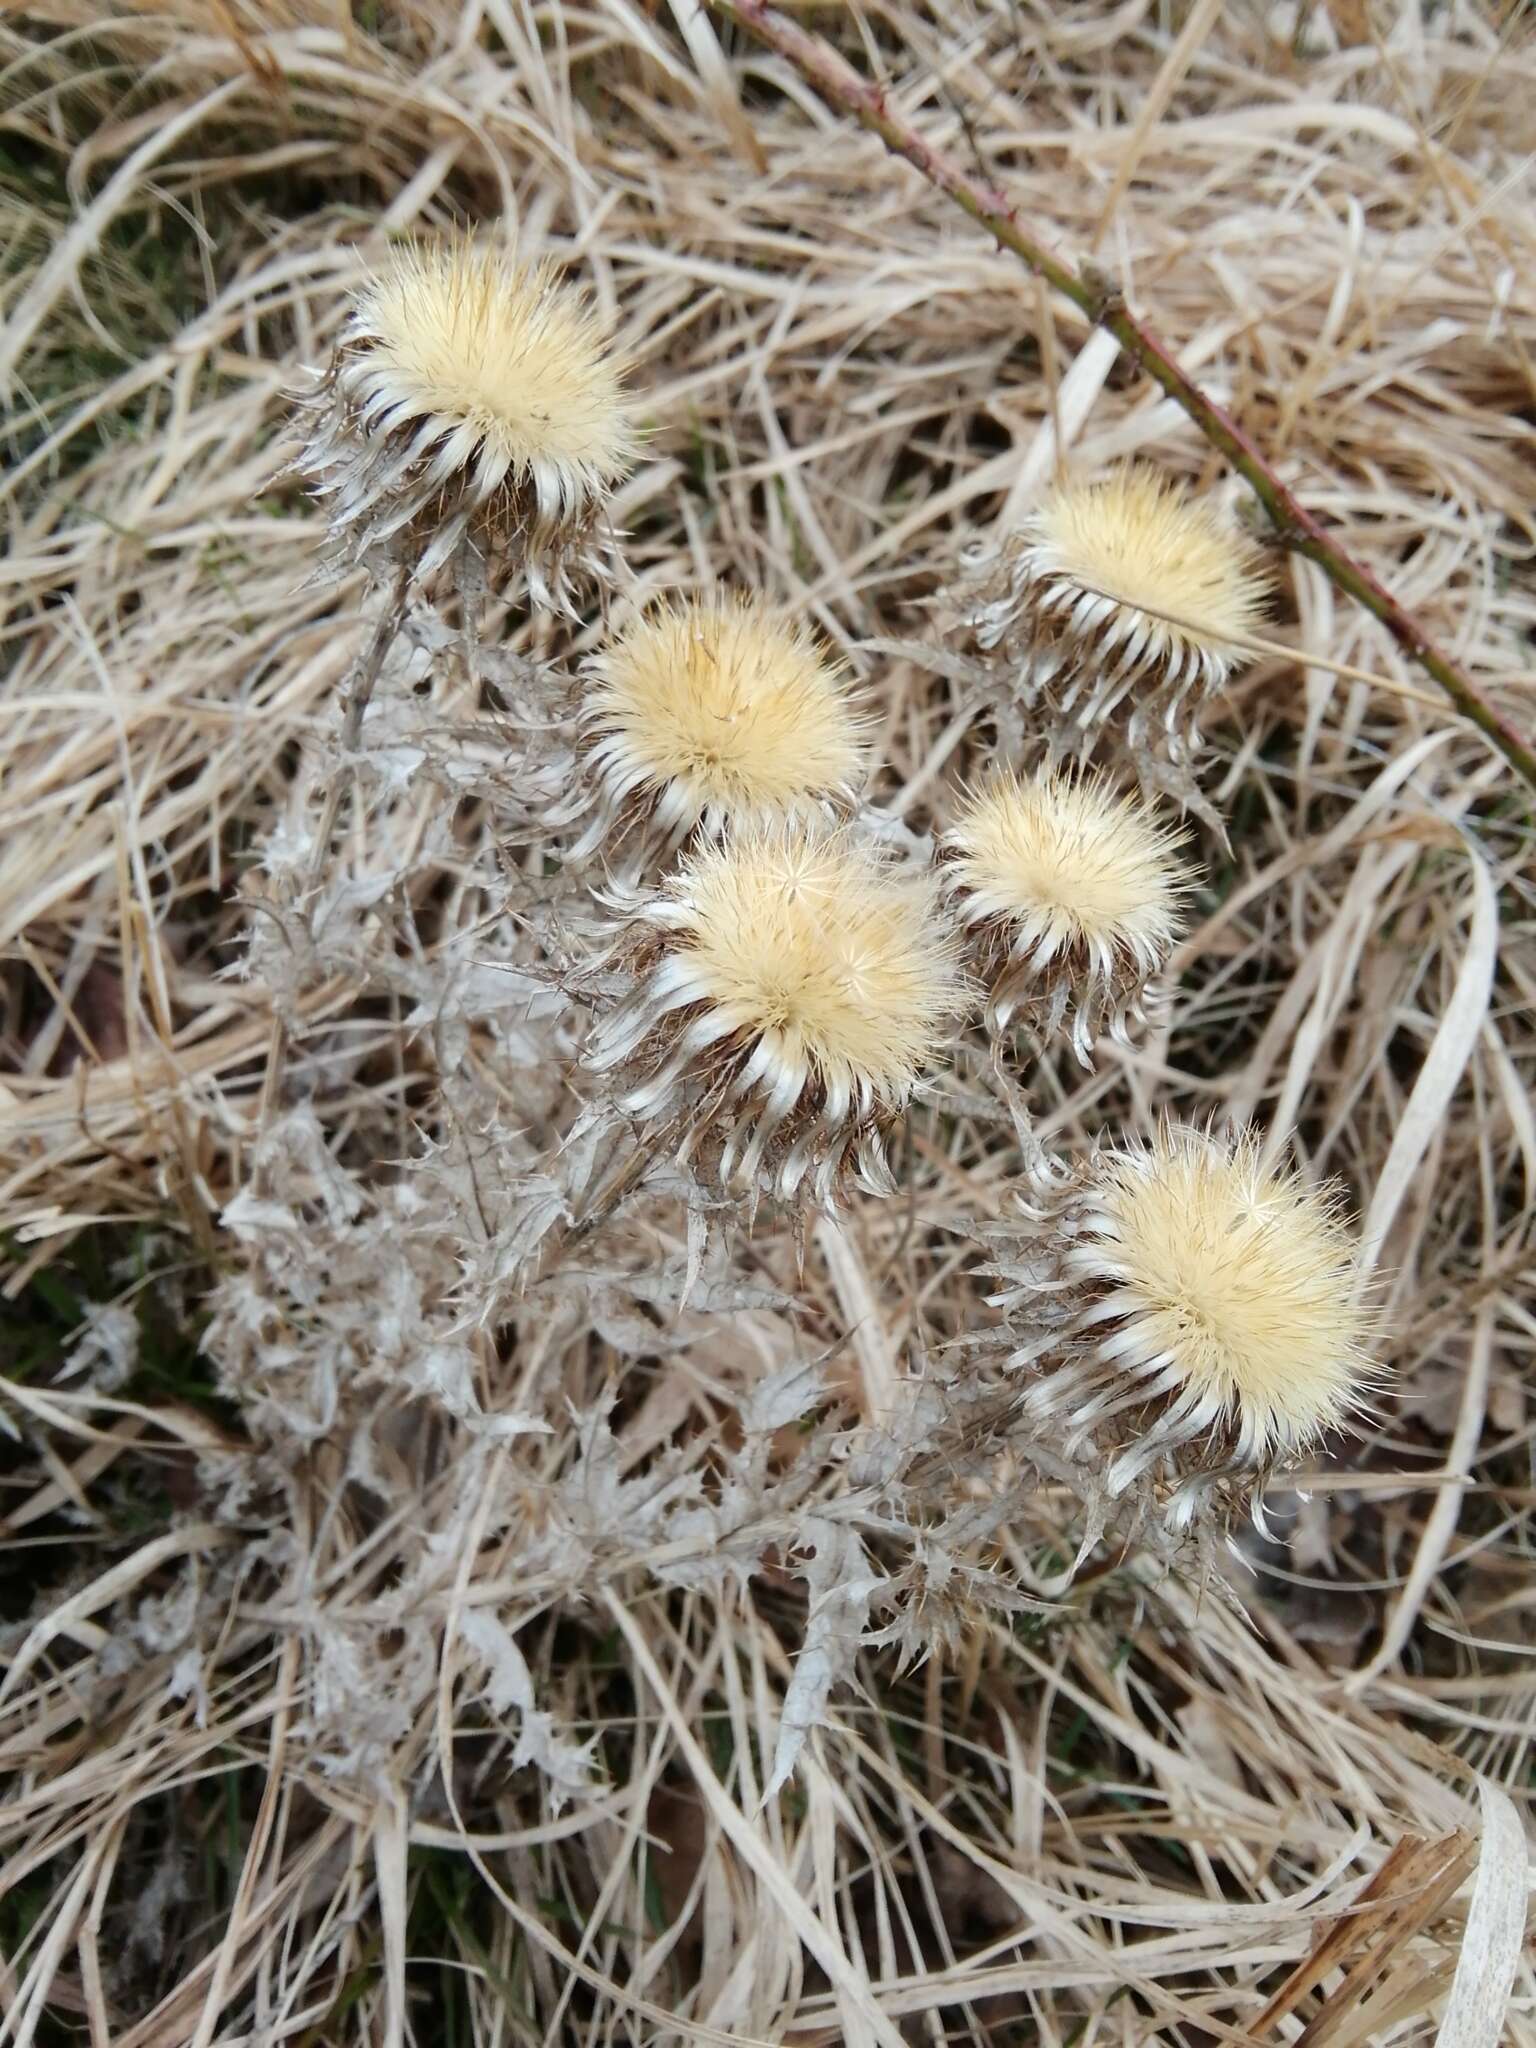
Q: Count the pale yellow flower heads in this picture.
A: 6